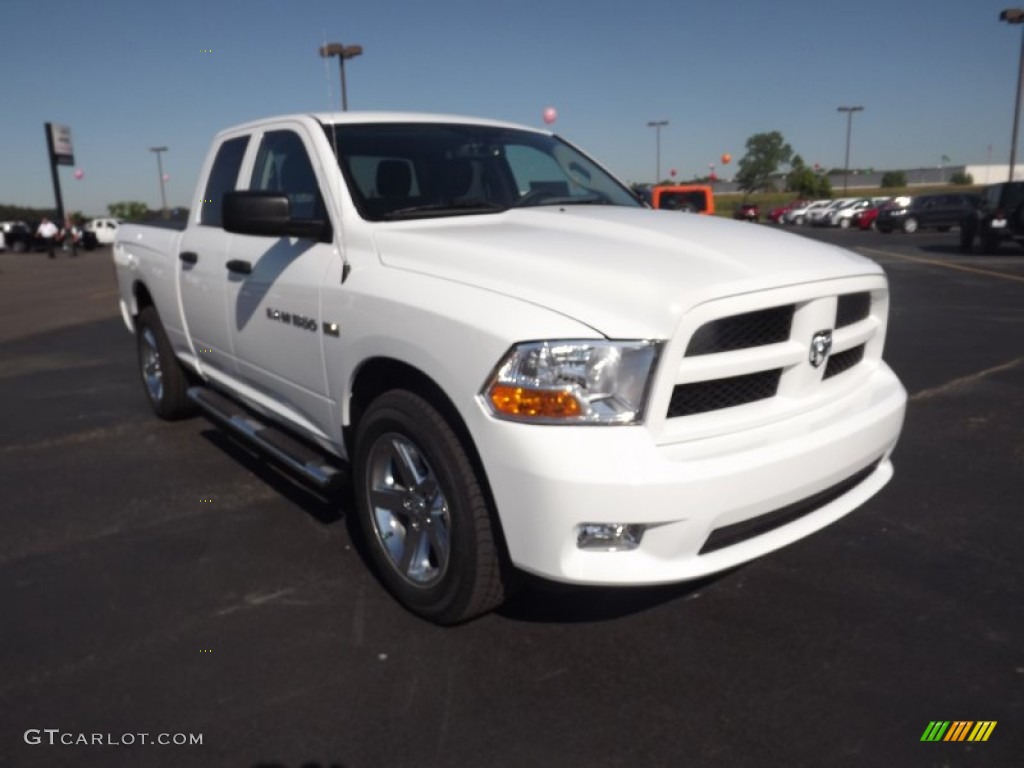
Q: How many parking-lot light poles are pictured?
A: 5